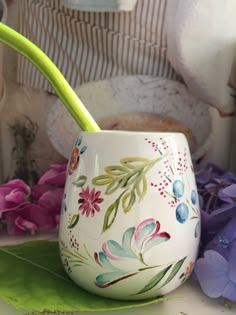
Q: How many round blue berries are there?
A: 3